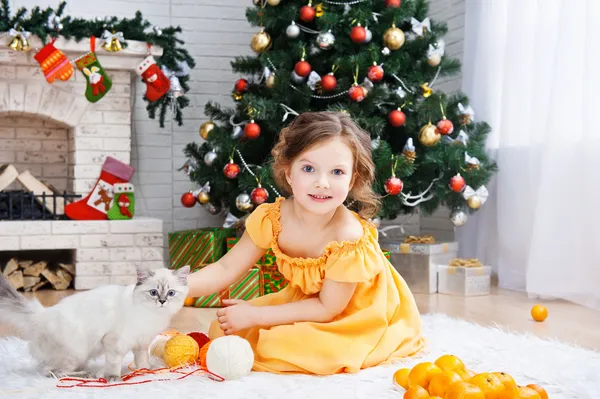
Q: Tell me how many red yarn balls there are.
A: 1